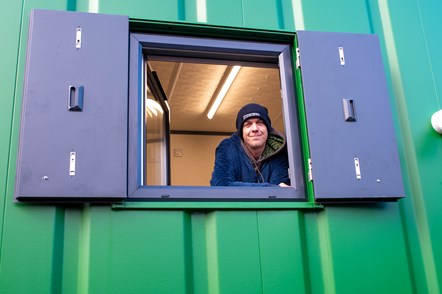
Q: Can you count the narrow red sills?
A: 0